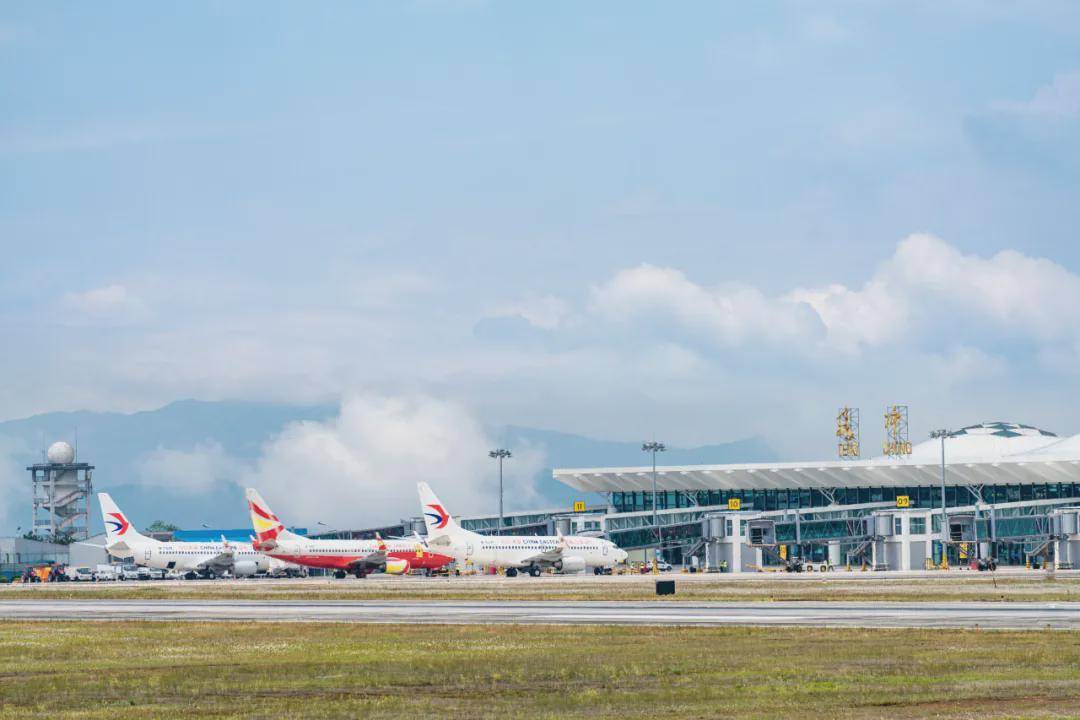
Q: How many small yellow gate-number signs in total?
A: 3